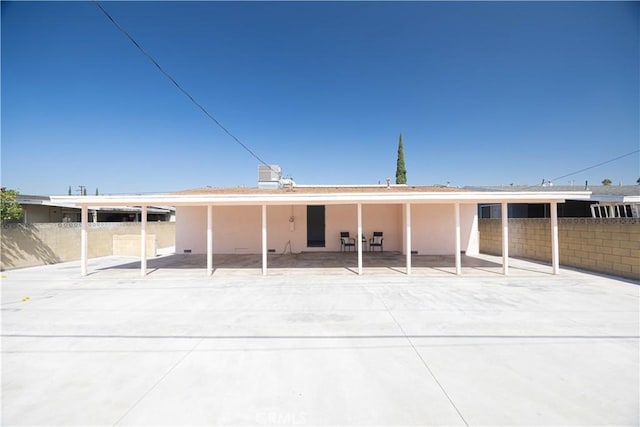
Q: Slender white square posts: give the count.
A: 9